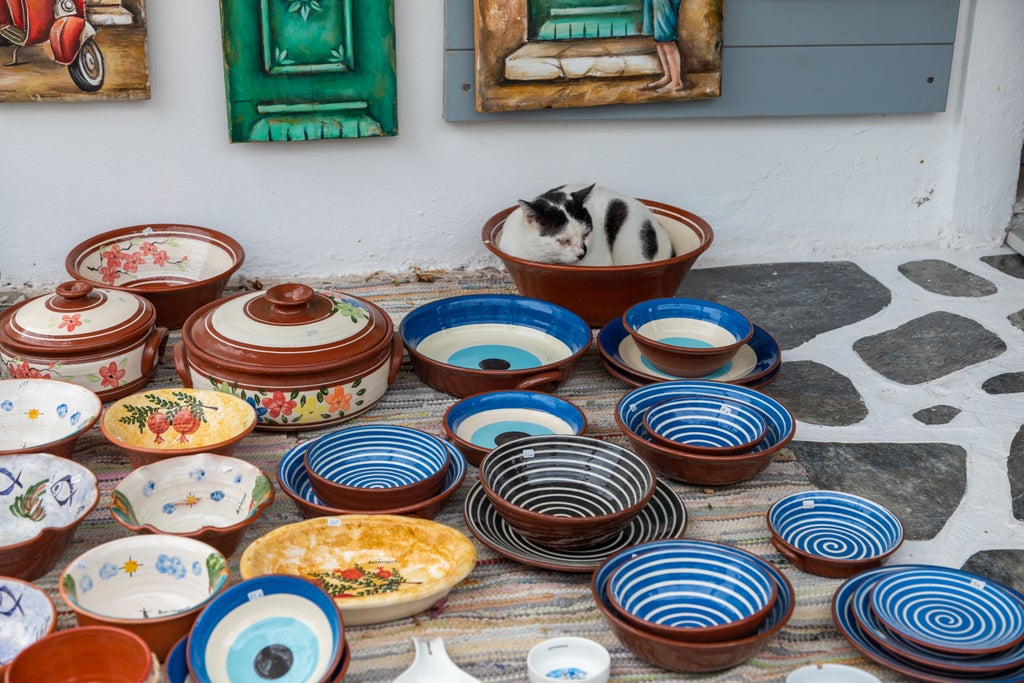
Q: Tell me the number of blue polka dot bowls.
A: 0